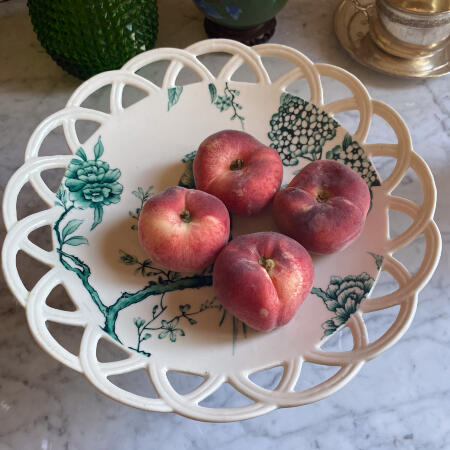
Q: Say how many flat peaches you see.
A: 4